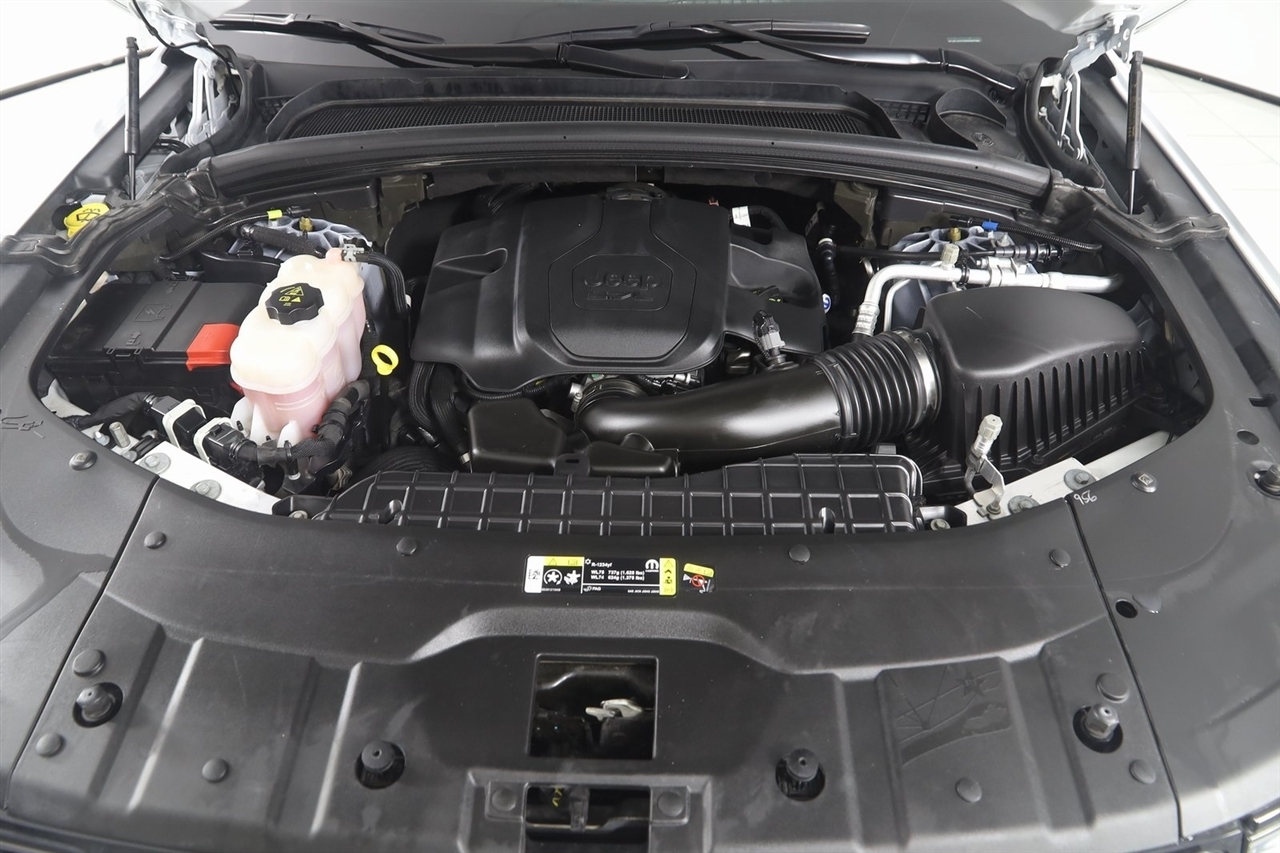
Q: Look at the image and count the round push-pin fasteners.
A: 14